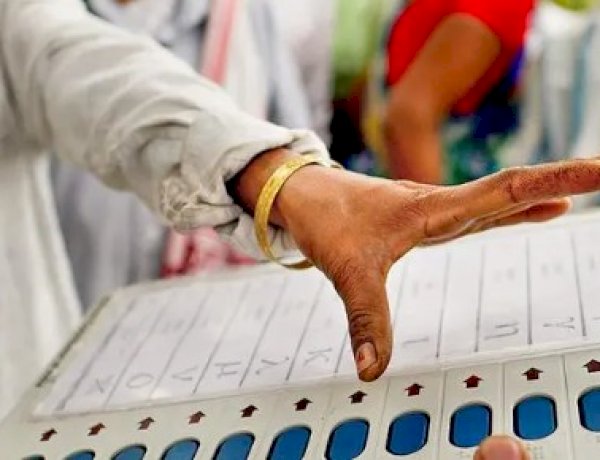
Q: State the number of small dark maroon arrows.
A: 11